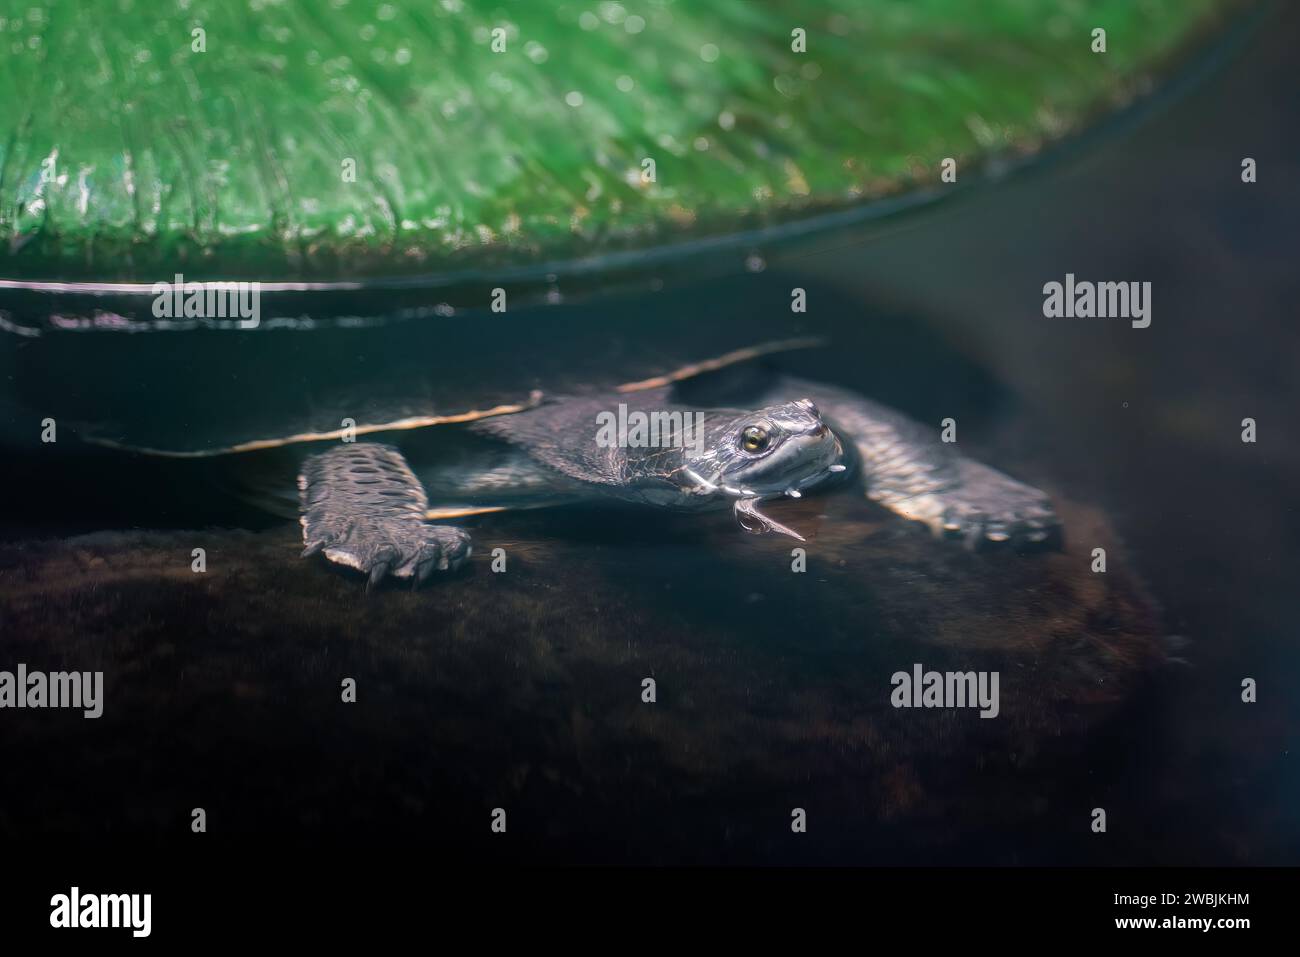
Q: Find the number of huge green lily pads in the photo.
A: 1